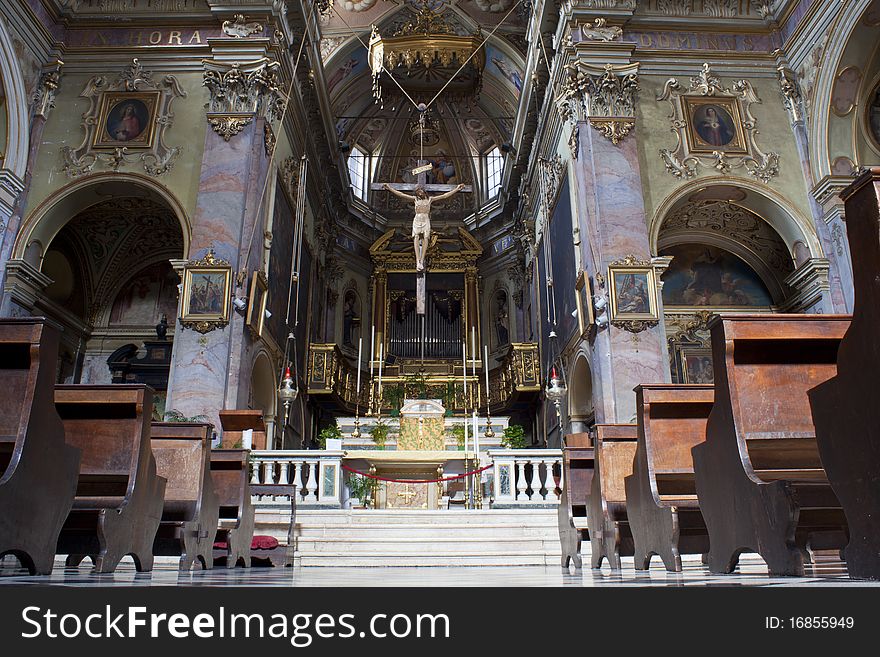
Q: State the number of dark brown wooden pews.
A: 9